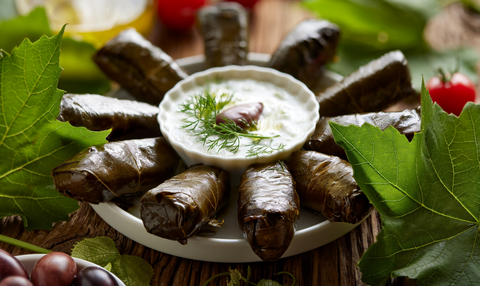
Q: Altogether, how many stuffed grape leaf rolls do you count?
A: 10